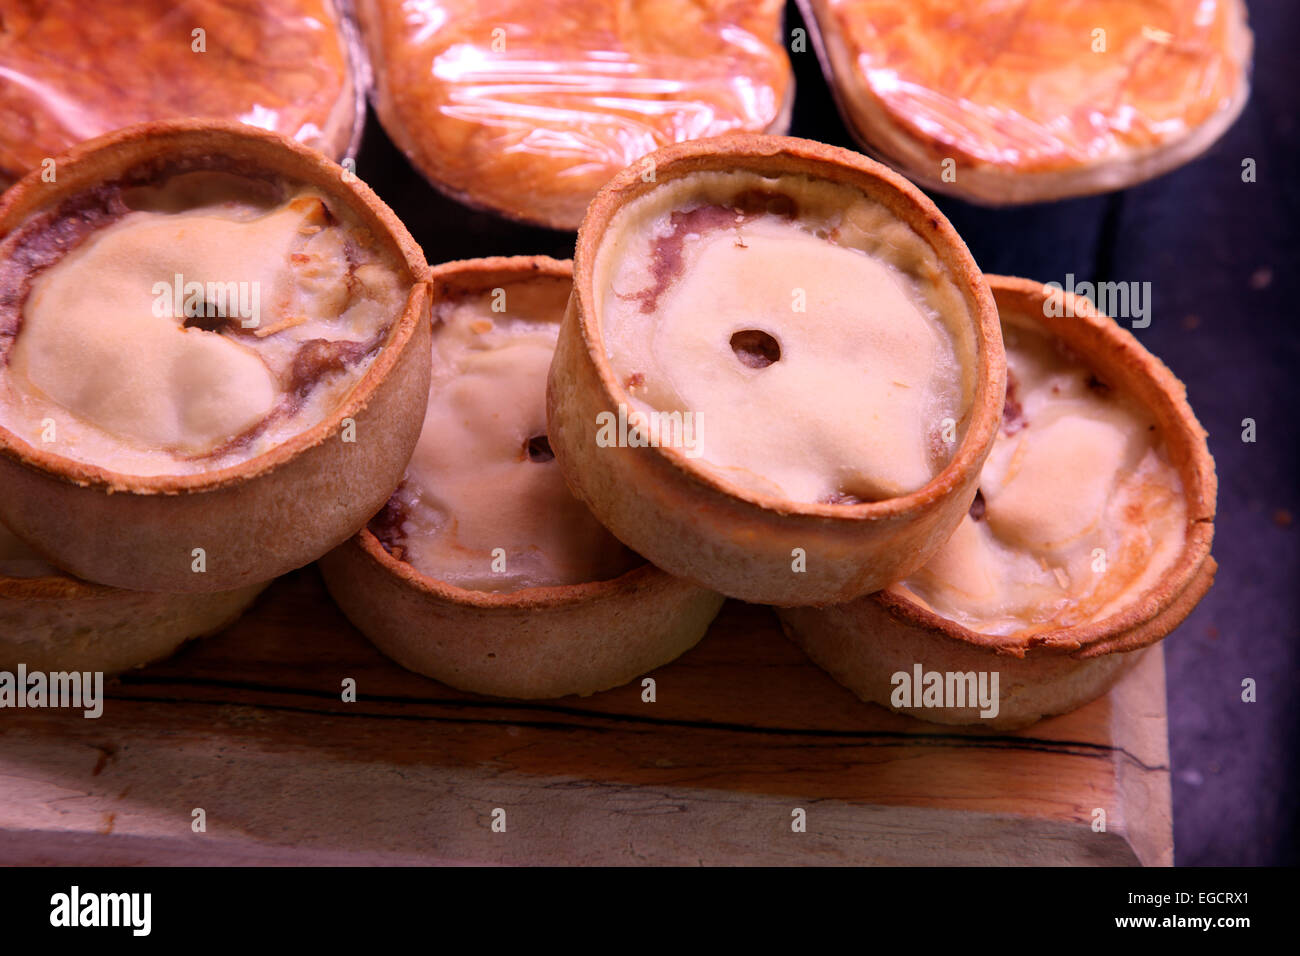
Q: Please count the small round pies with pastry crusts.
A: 5